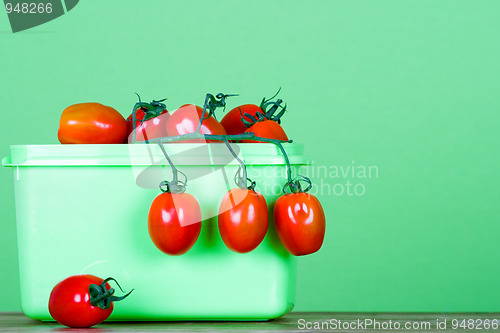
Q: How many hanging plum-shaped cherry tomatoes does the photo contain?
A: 3